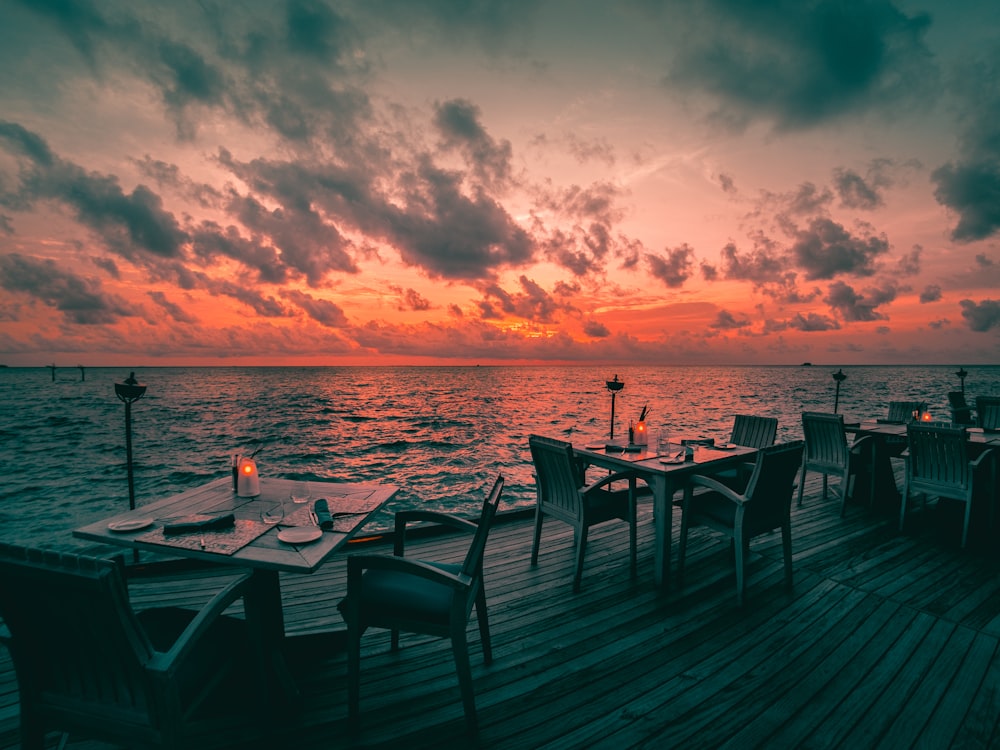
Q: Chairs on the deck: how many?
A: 10